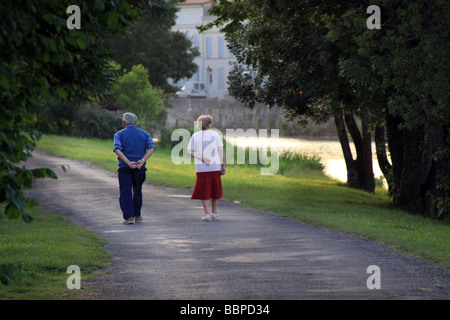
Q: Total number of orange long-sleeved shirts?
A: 0